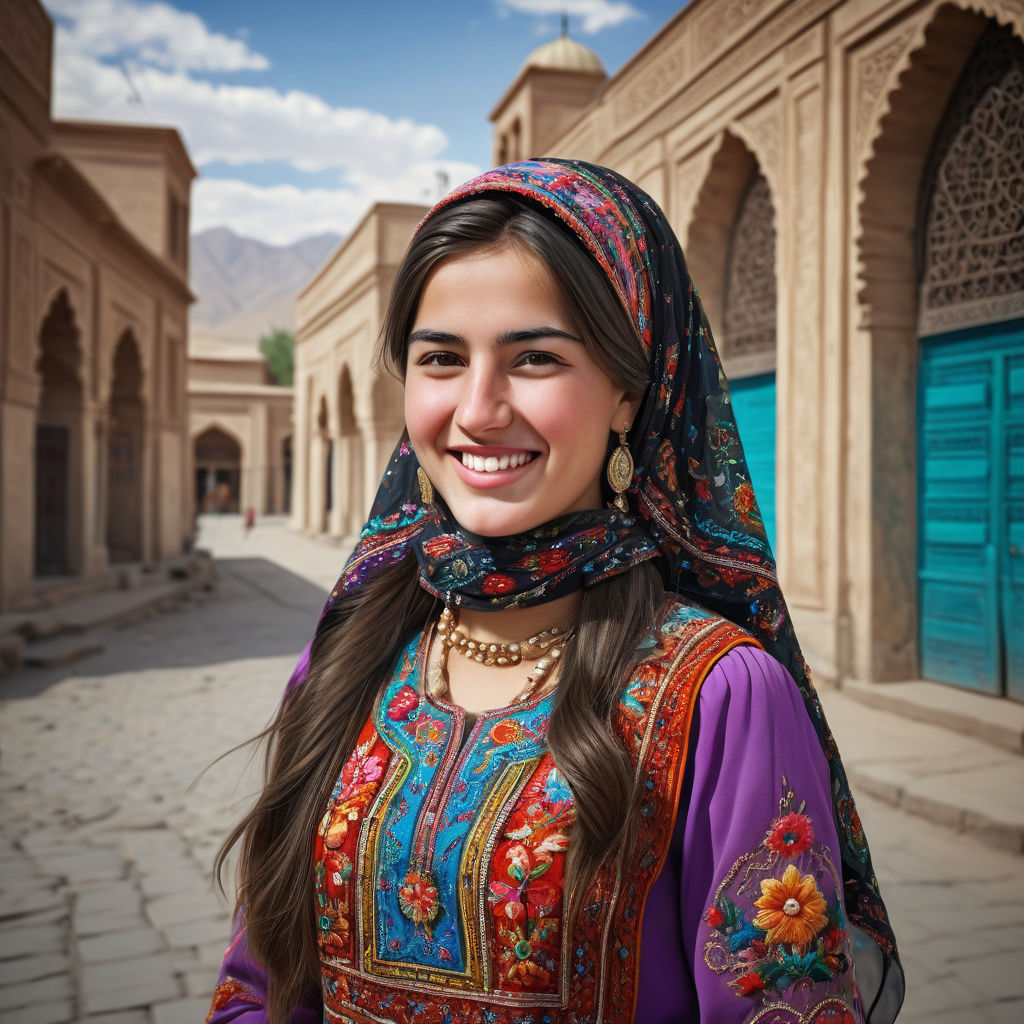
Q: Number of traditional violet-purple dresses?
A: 1